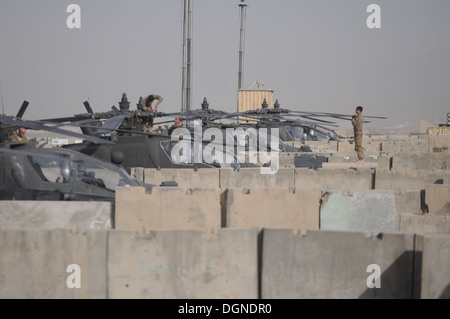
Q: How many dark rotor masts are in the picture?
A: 5